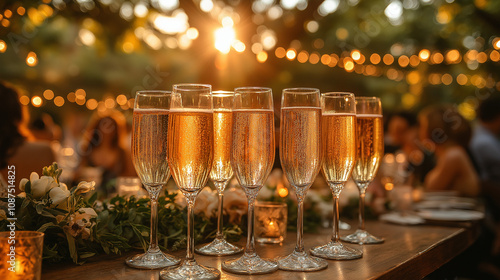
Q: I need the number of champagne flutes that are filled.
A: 7